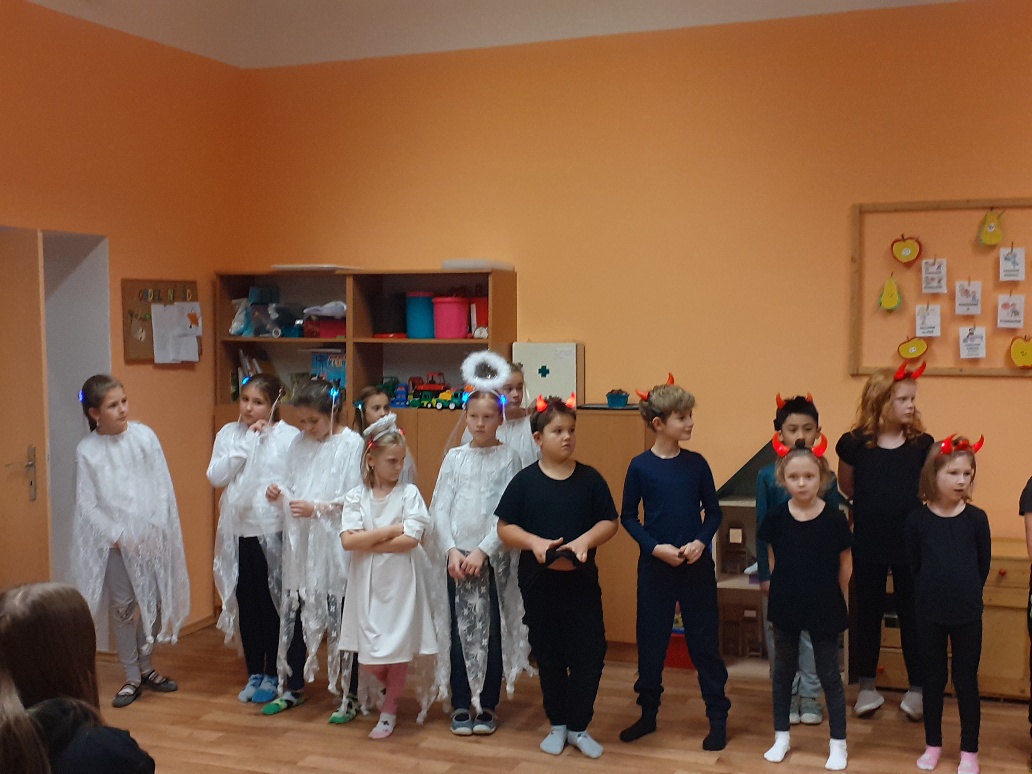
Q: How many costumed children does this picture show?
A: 13